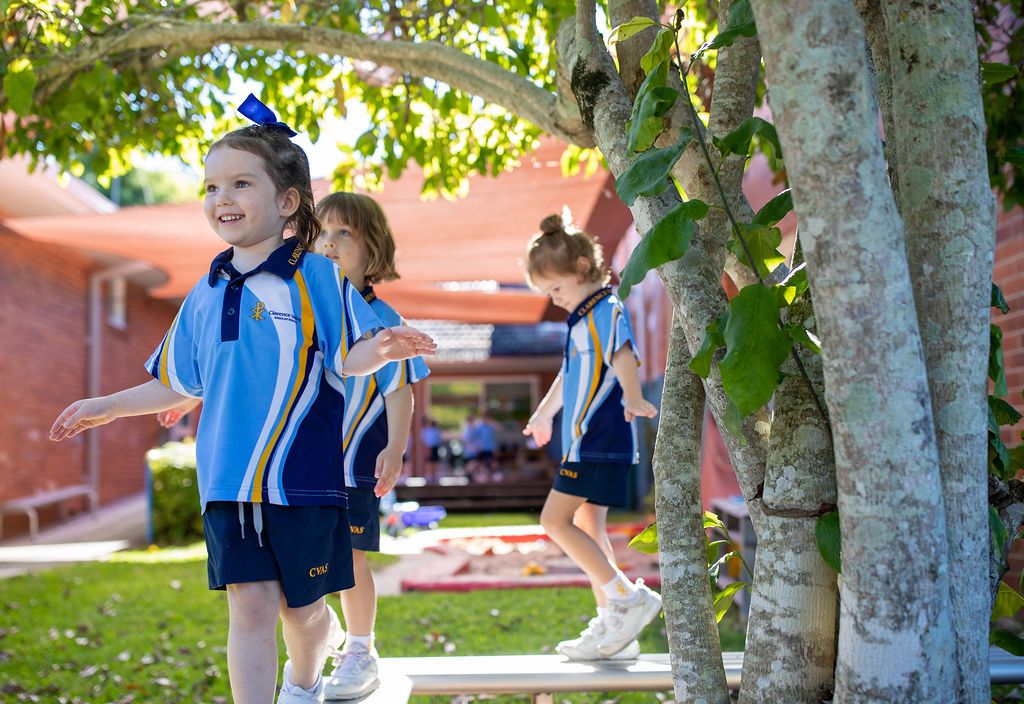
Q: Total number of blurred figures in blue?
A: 3